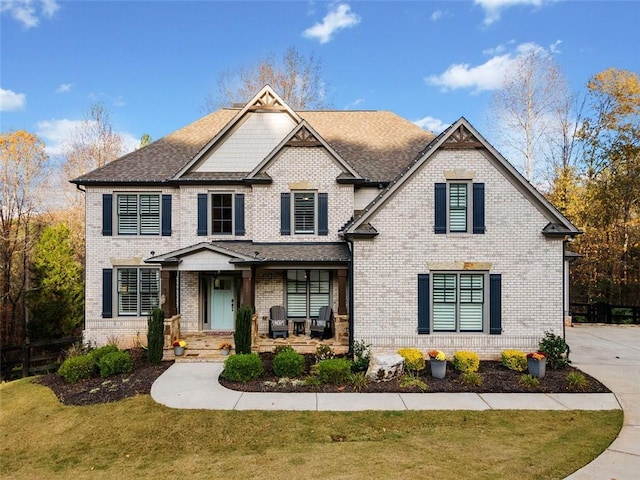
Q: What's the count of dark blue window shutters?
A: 11